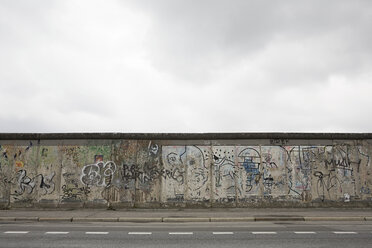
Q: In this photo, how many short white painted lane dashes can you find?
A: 9